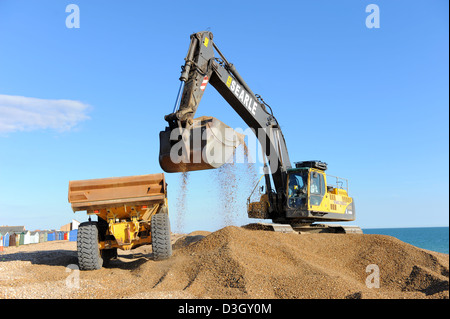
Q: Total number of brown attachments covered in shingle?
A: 1